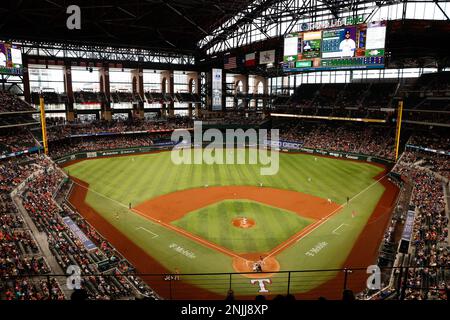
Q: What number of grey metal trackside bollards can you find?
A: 0